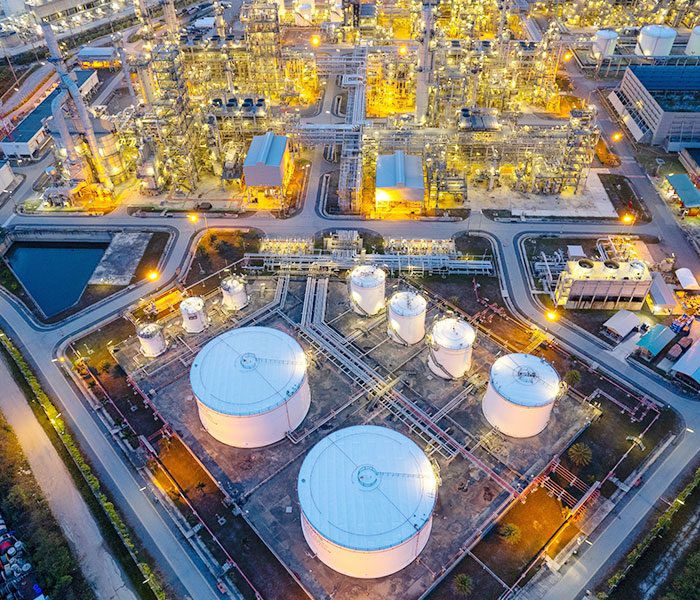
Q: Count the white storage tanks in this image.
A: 12